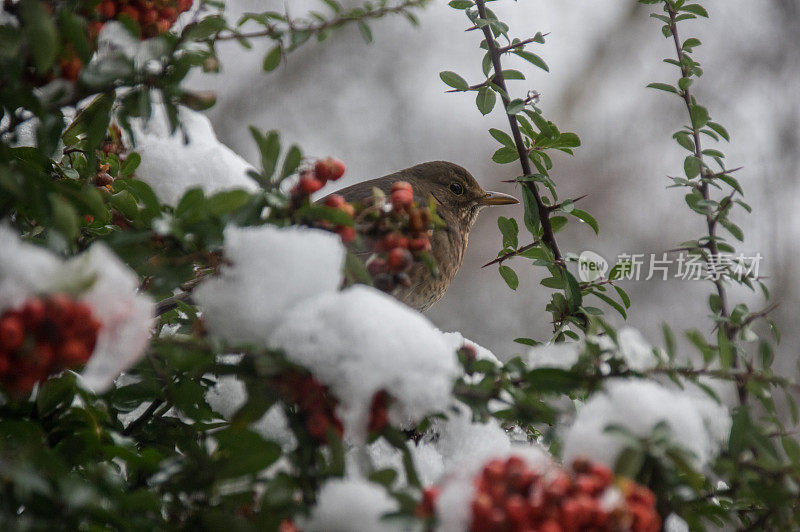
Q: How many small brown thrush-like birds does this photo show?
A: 1